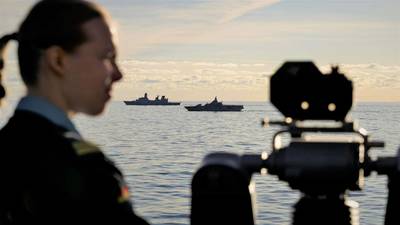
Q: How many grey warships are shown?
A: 2